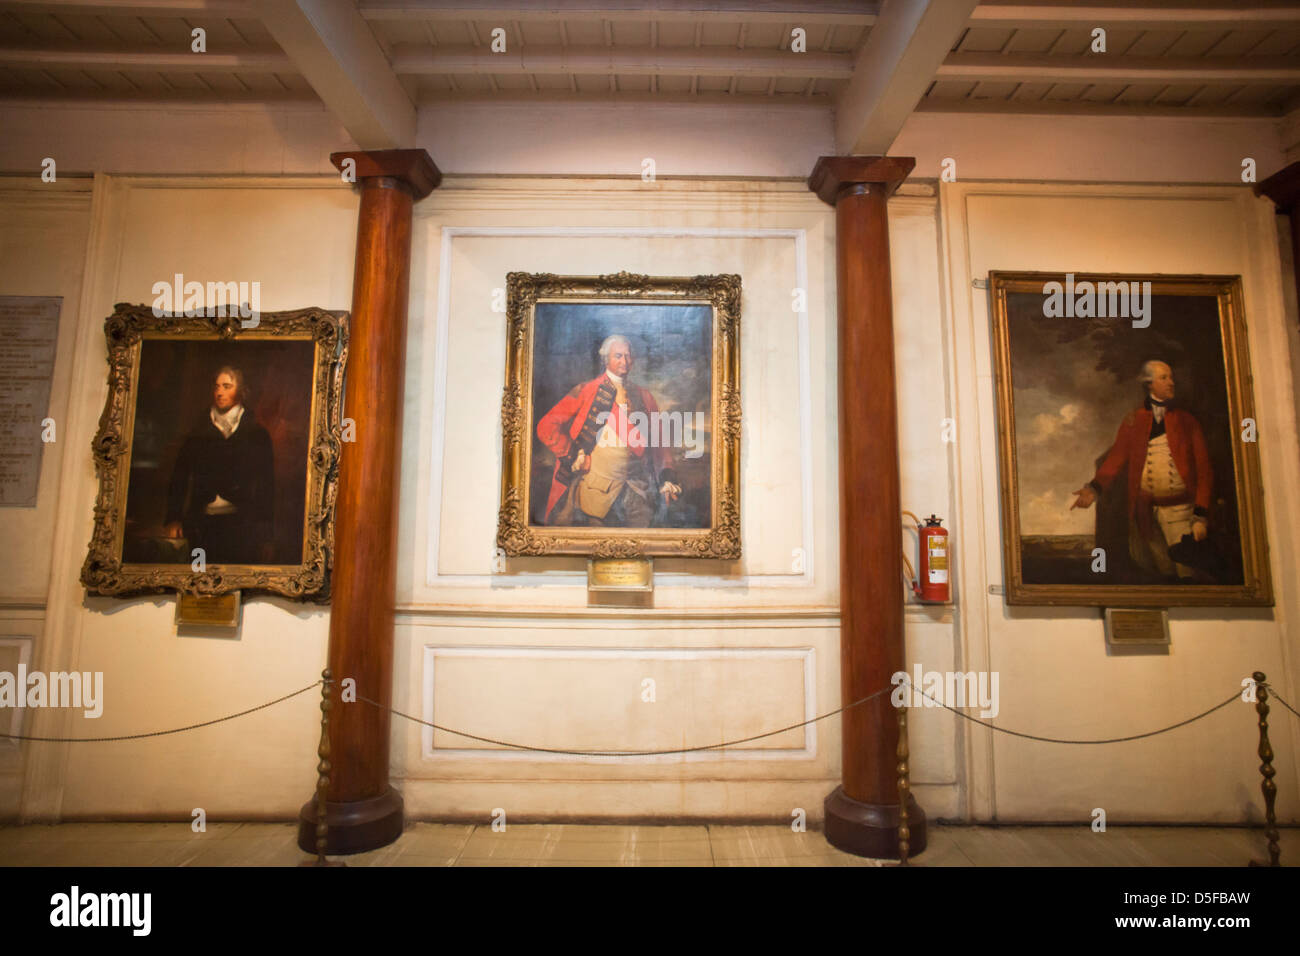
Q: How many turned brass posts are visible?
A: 3